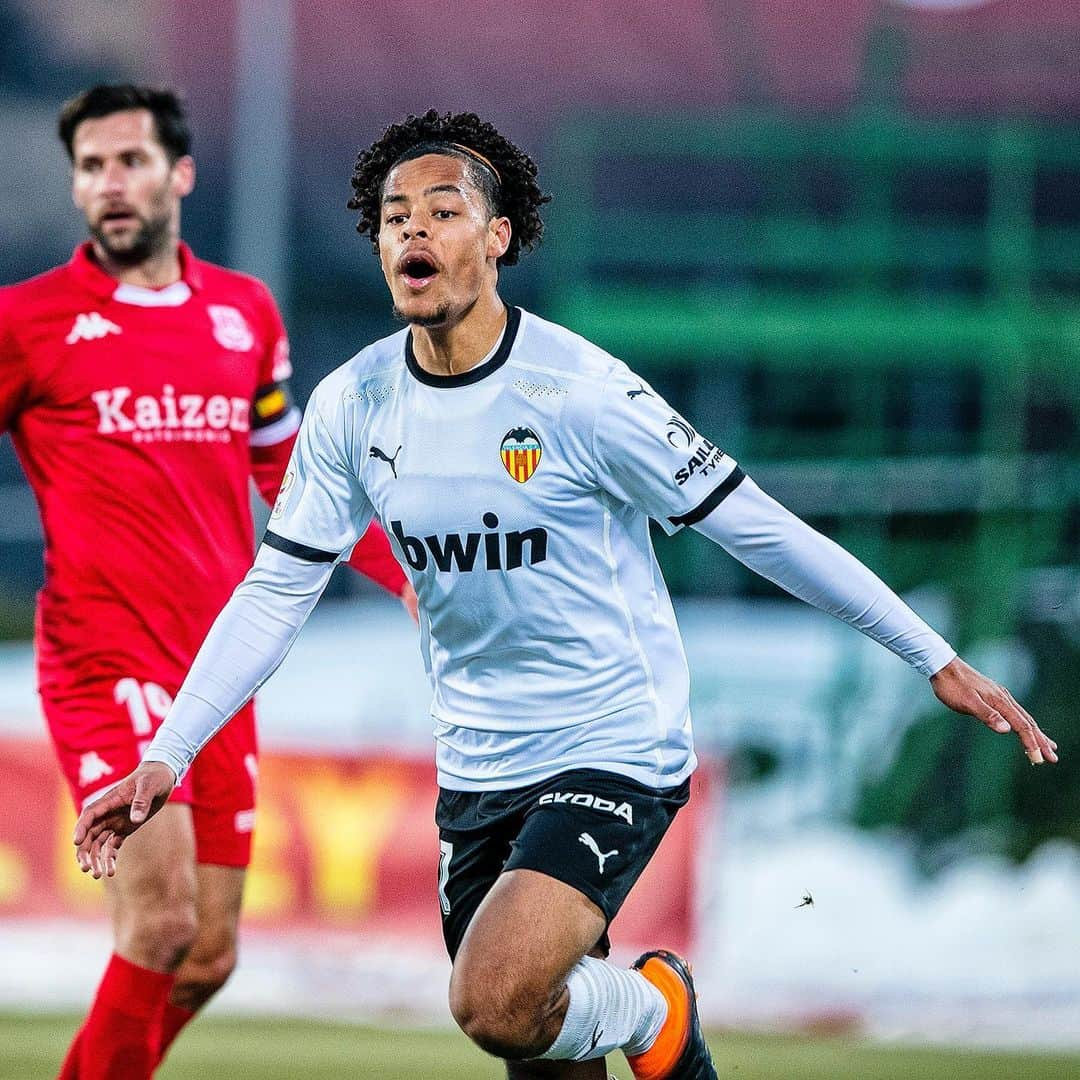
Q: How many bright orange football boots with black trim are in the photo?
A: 1